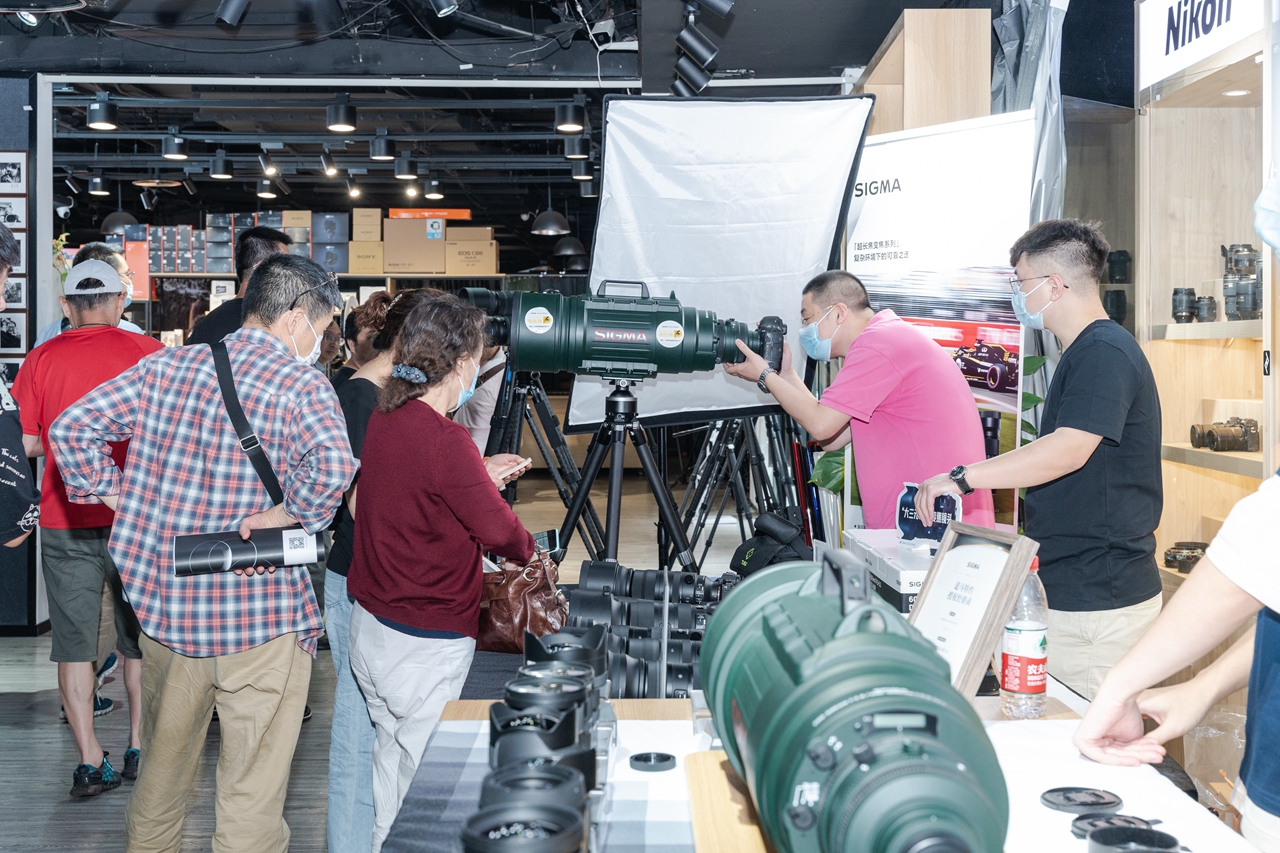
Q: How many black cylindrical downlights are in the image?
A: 13